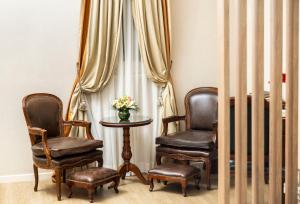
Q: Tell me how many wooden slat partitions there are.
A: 5